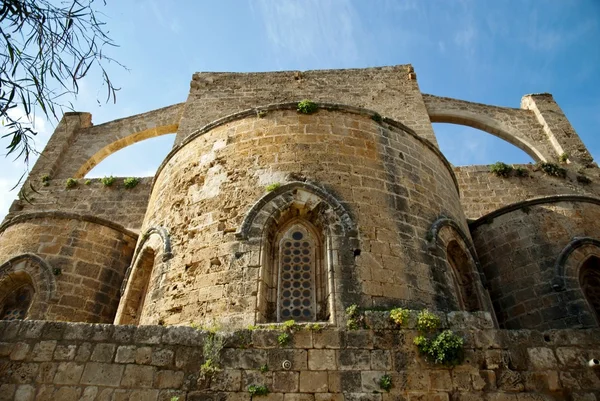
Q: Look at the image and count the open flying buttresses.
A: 2